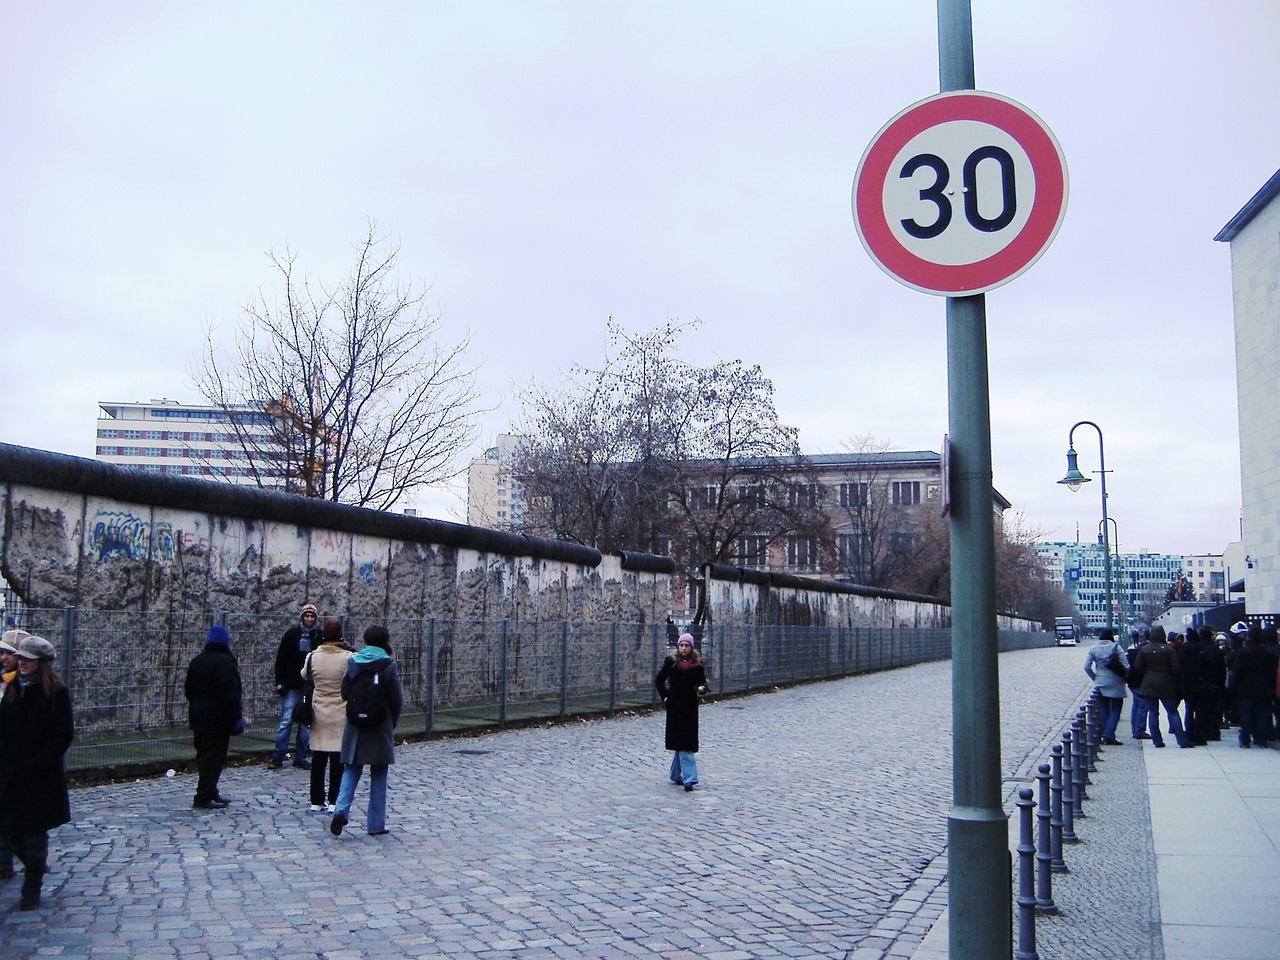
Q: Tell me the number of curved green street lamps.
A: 2